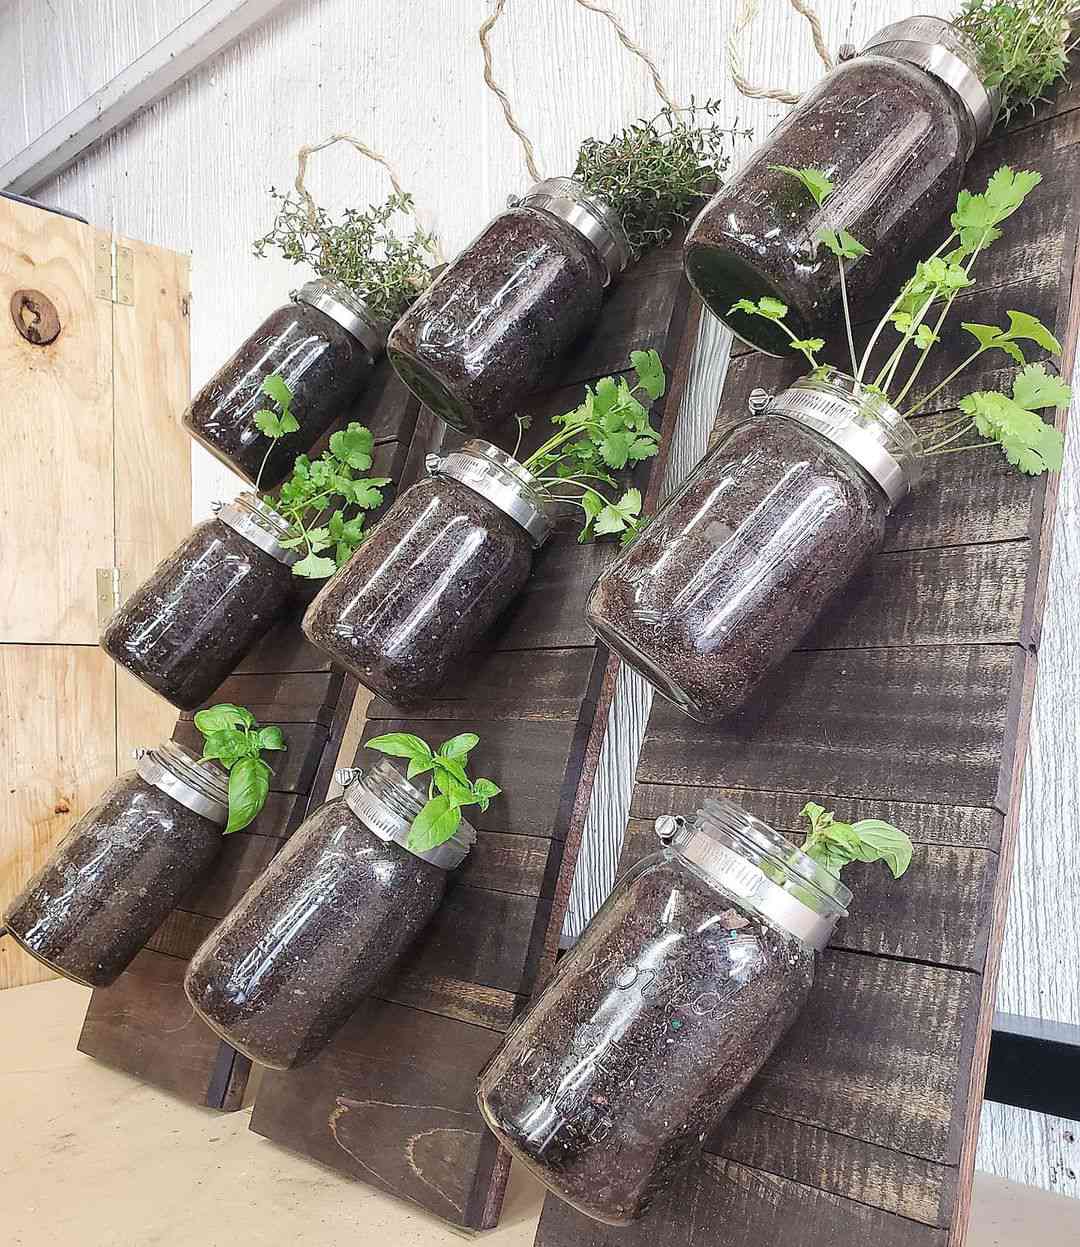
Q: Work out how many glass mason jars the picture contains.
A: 9